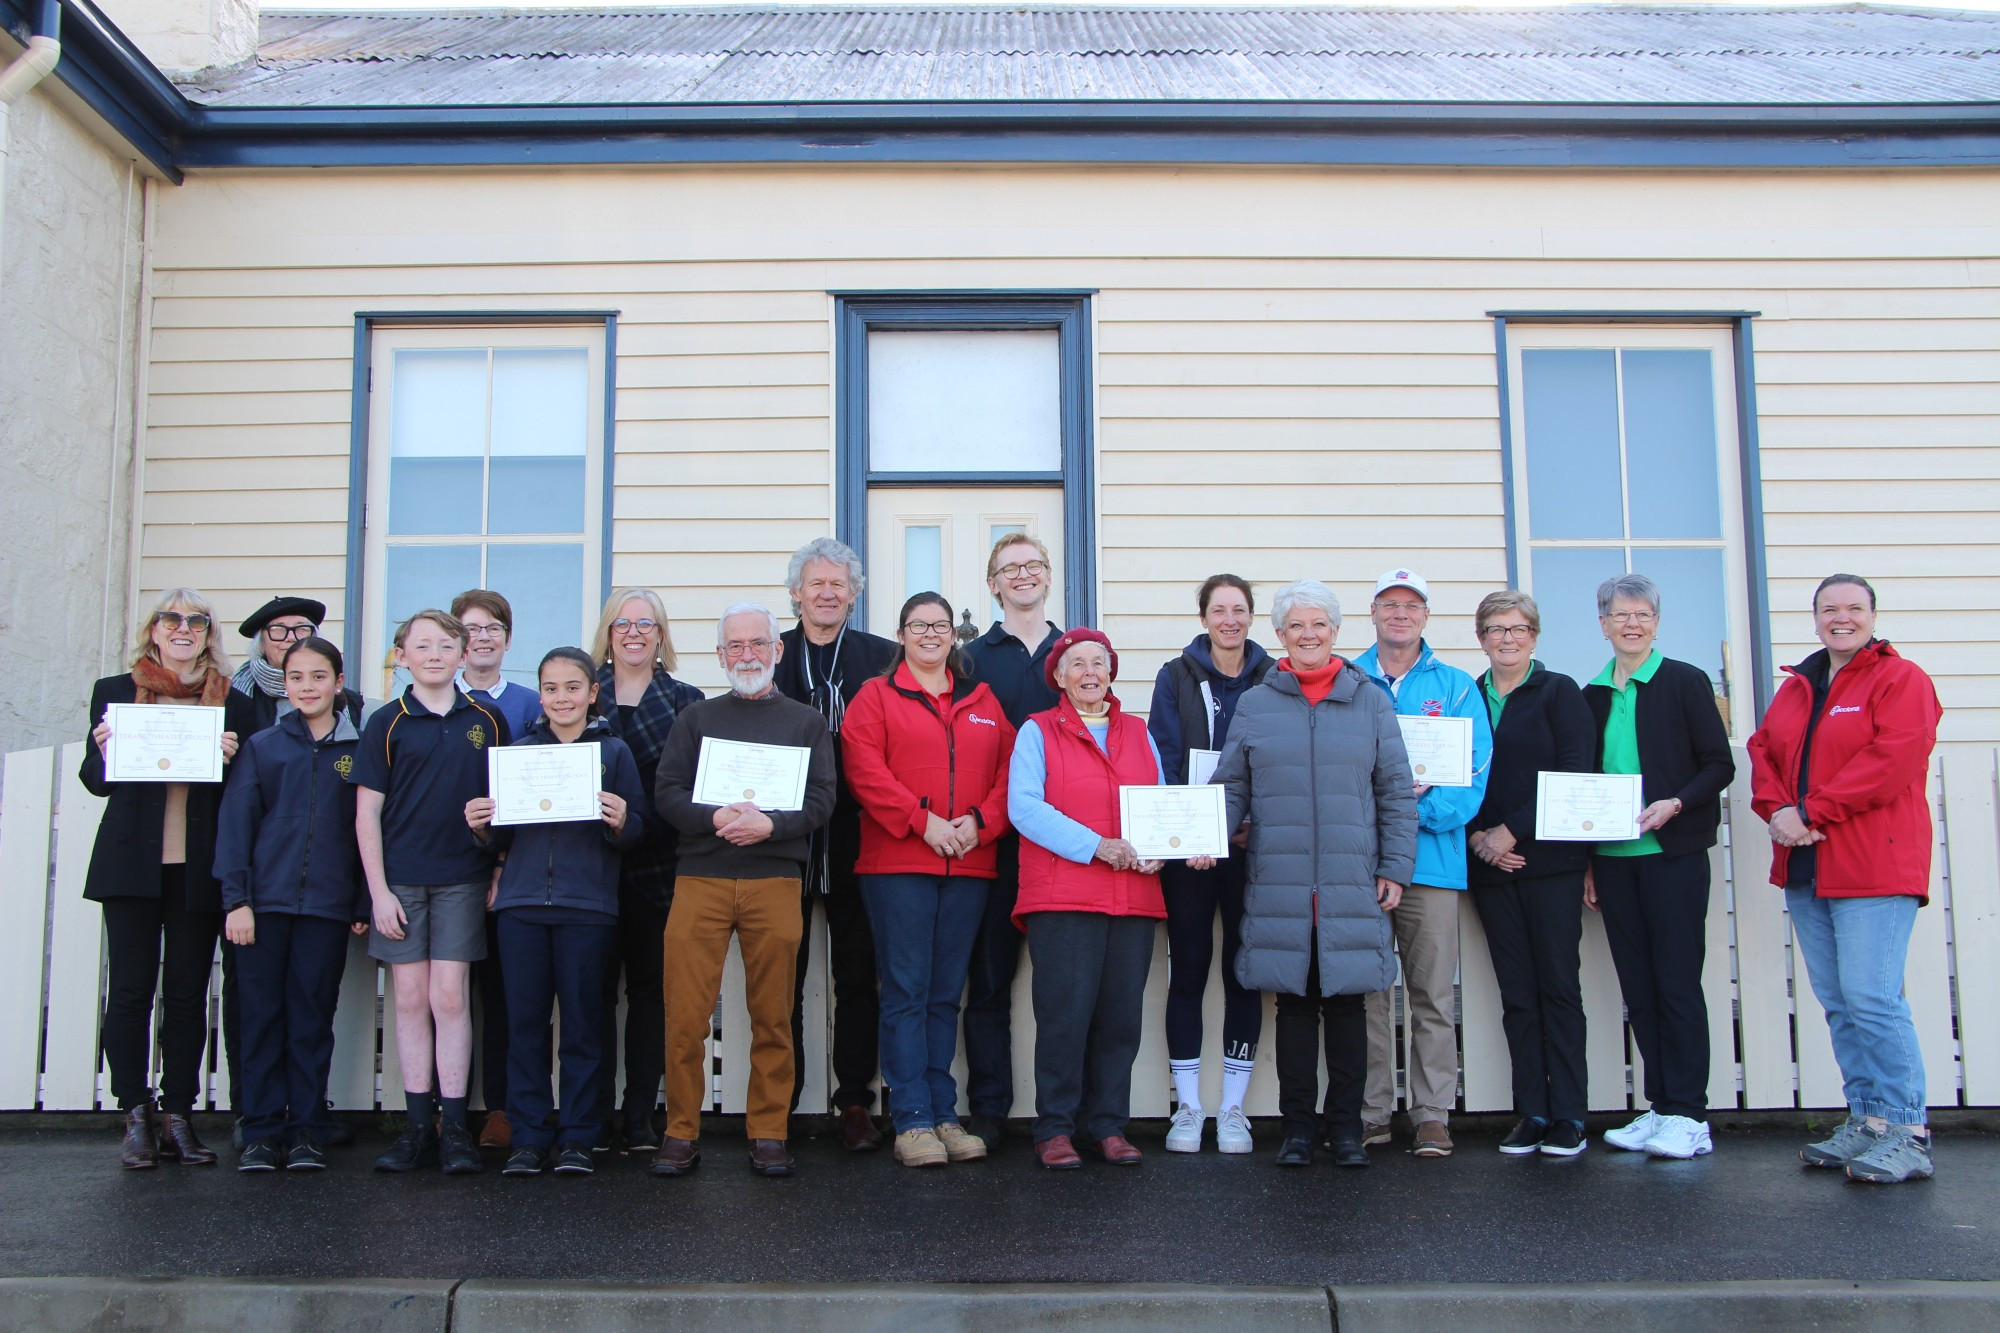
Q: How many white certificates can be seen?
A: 7